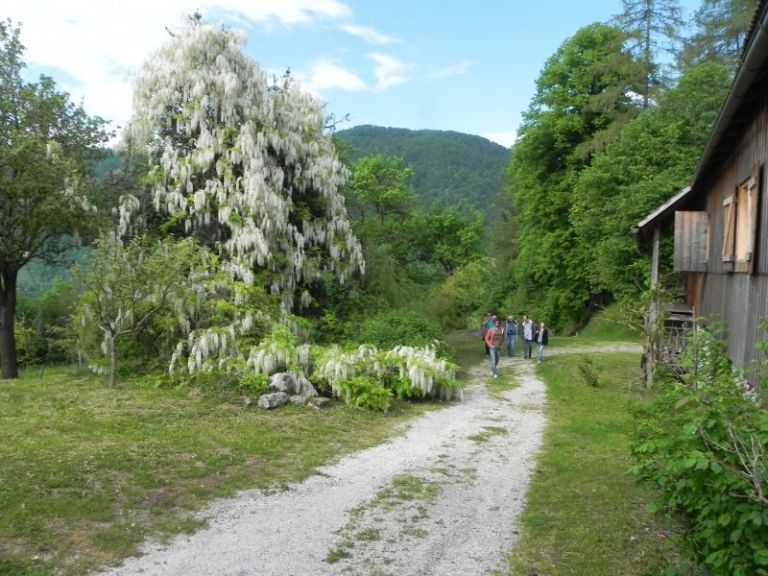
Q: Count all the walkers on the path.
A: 6